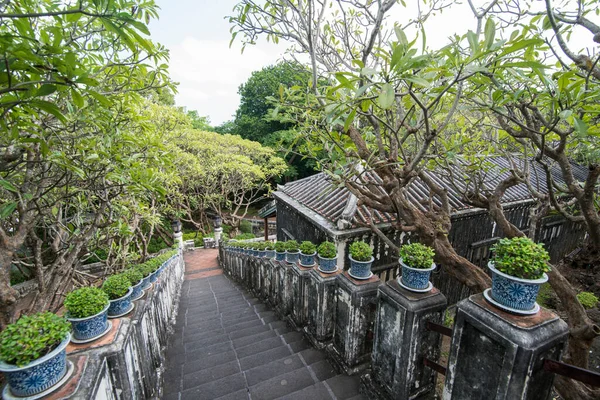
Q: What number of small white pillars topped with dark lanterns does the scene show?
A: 2